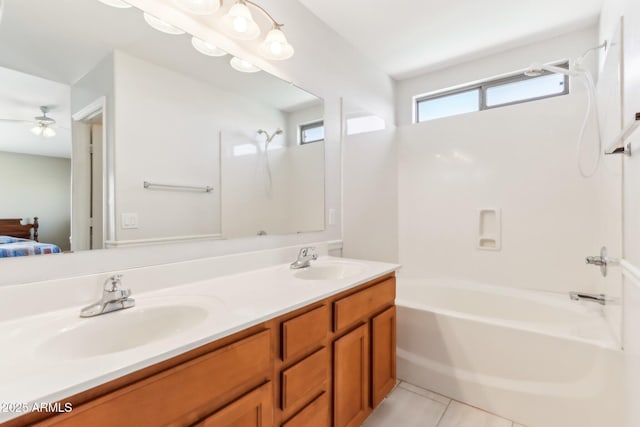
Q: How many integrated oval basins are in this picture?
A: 2